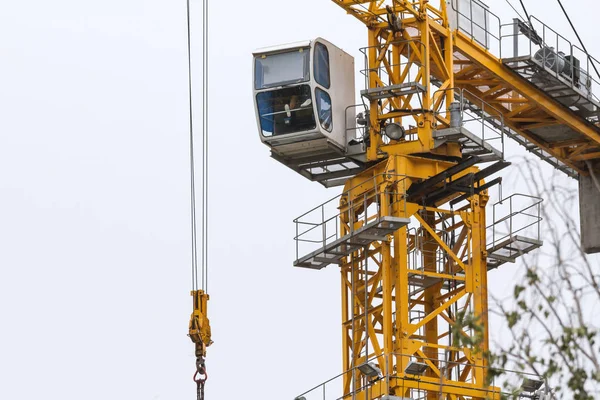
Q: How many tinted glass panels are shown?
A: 4